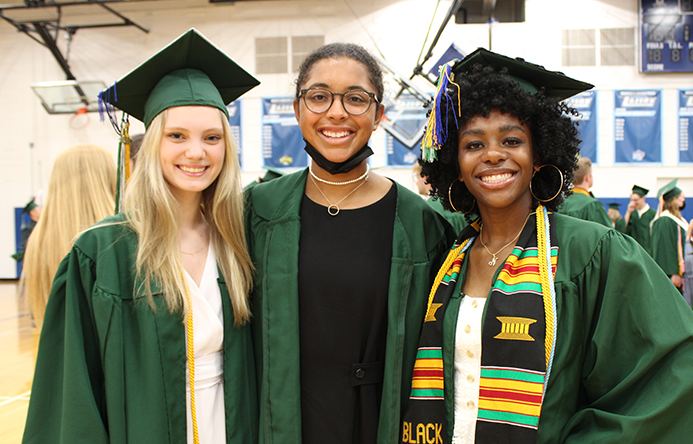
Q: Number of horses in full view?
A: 0